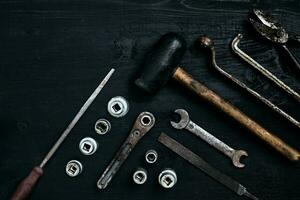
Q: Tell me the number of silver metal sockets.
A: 7